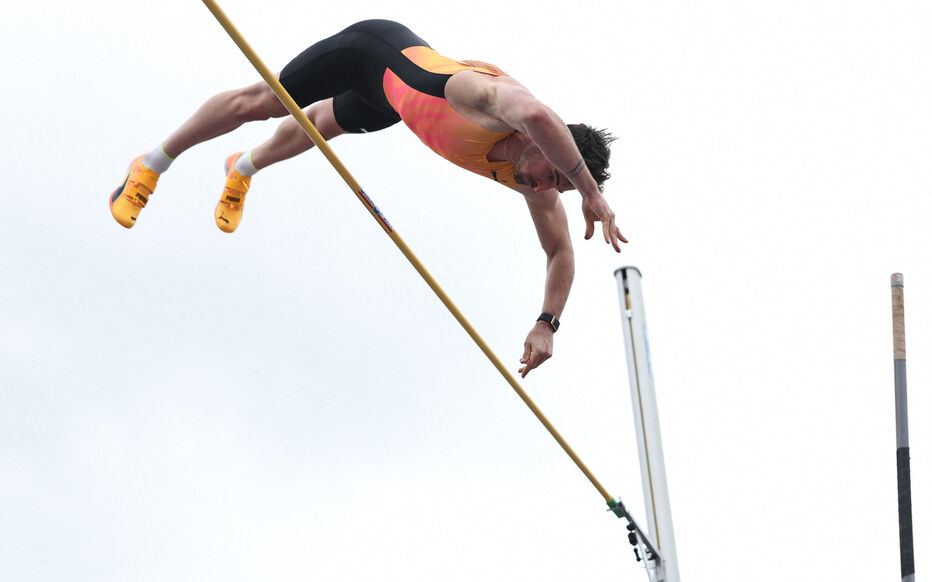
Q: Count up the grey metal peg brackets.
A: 1